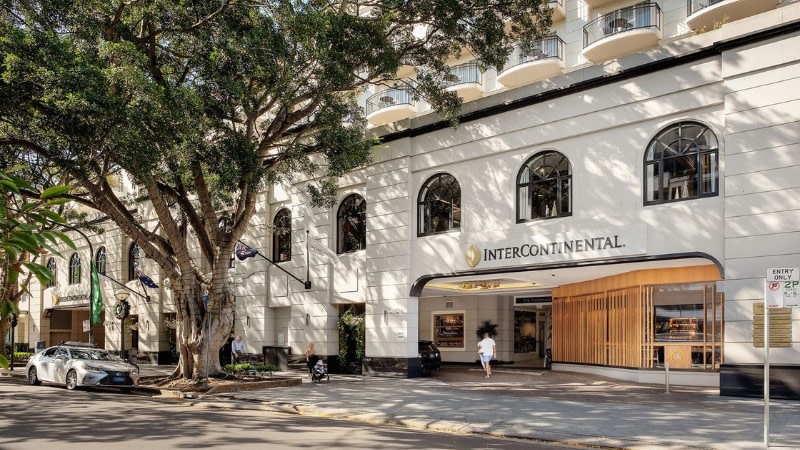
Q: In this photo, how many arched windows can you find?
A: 10